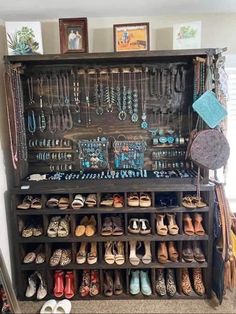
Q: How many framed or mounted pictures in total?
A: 4